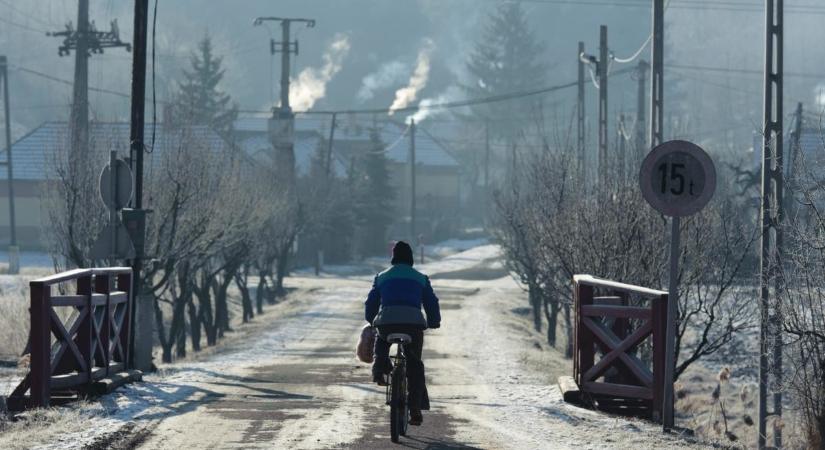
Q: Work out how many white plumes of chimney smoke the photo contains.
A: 4